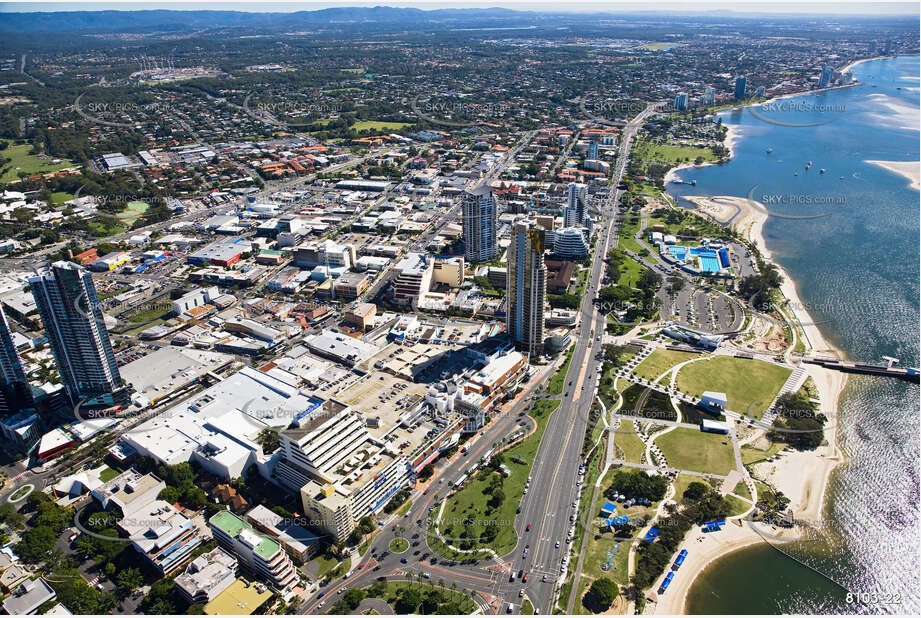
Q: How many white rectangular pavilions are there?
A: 2